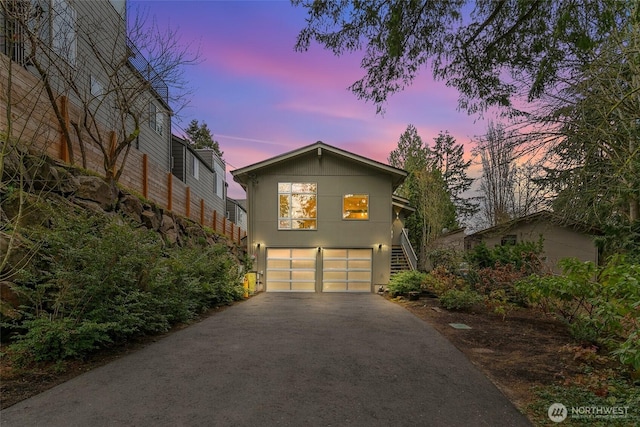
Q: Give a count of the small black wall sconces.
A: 3